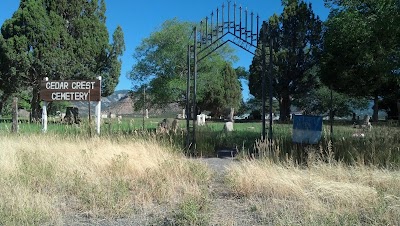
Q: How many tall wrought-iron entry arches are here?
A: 1